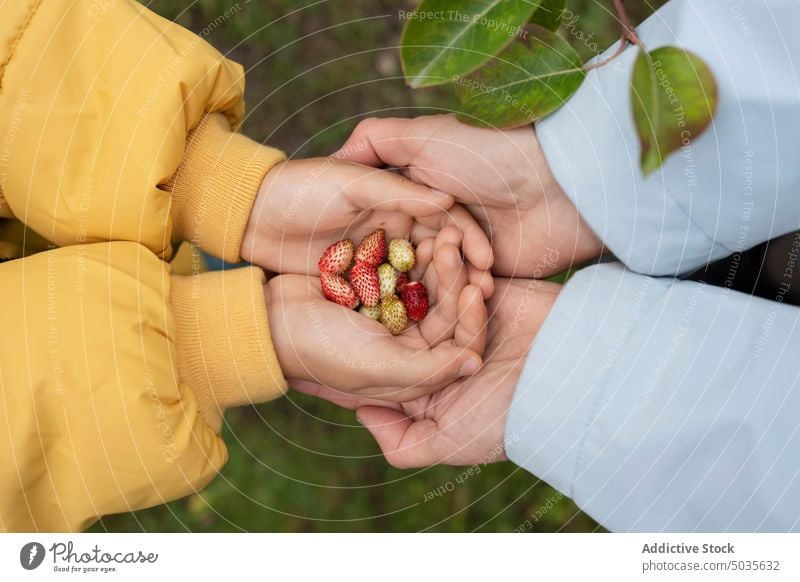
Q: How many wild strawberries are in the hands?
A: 10